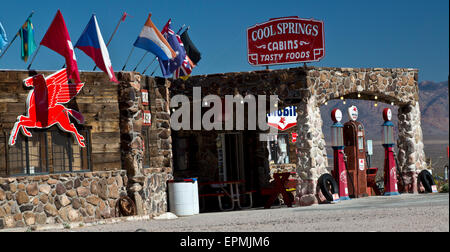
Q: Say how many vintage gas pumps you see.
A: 3